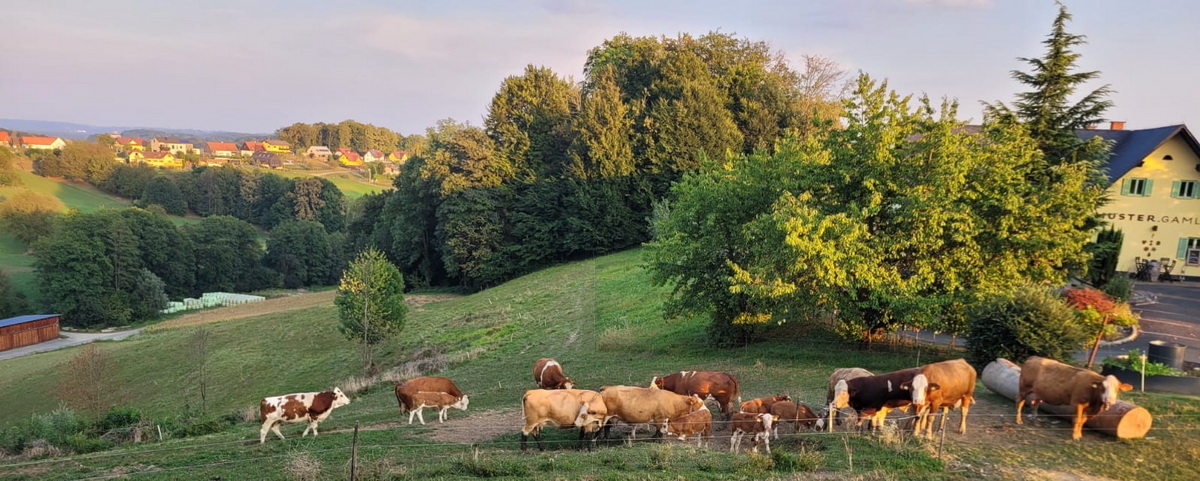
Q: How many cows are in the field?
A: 15